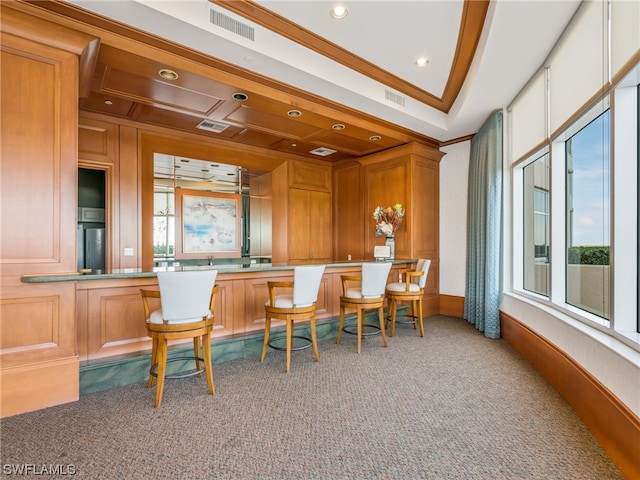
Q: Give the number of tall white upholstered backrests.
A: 4